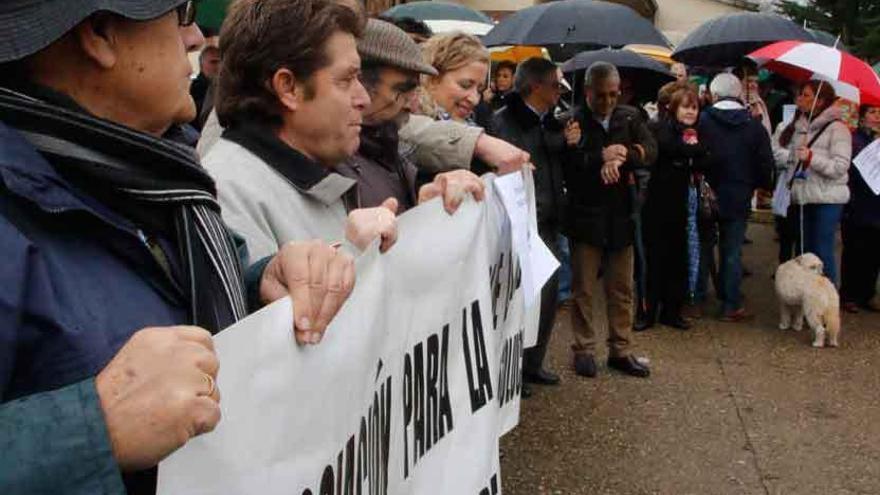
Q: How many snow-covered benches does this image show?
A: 0